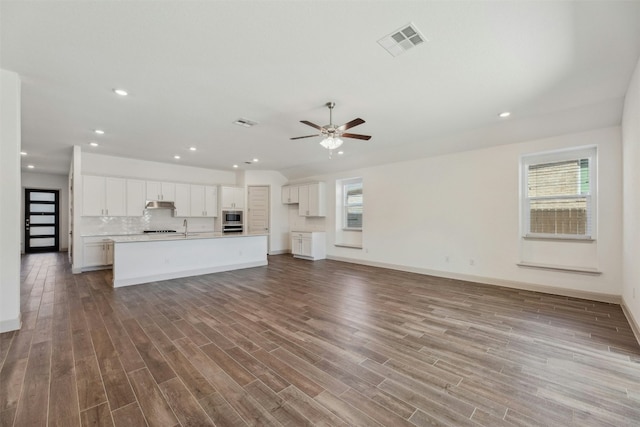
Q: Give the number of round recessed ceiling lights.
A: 11